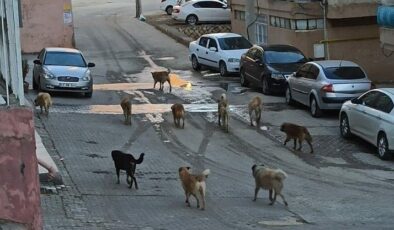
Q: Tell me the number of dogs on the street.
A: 10